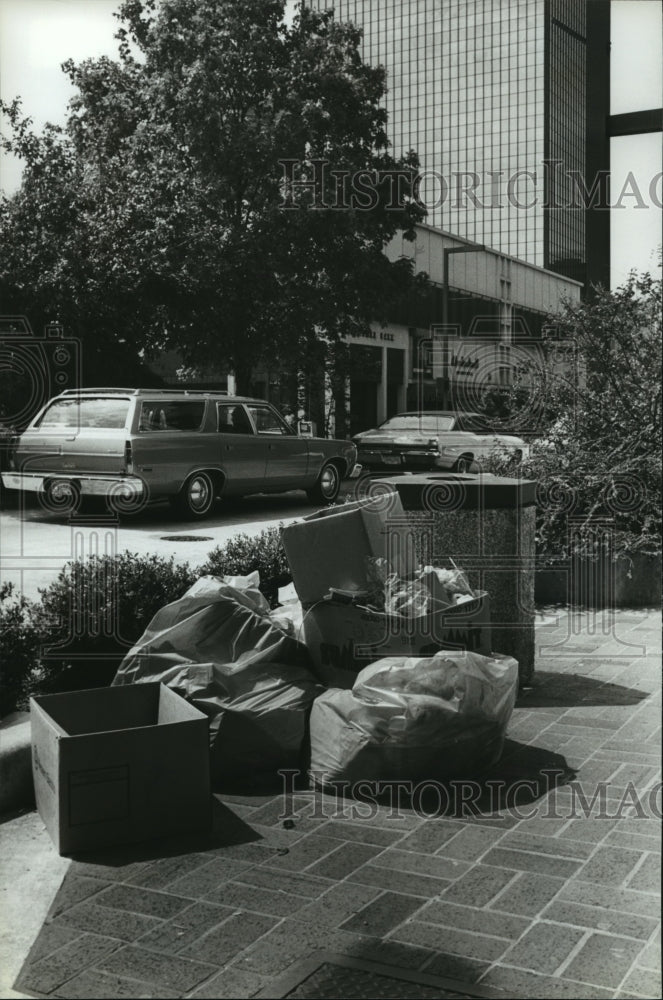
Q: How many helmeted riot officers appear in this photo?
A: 0